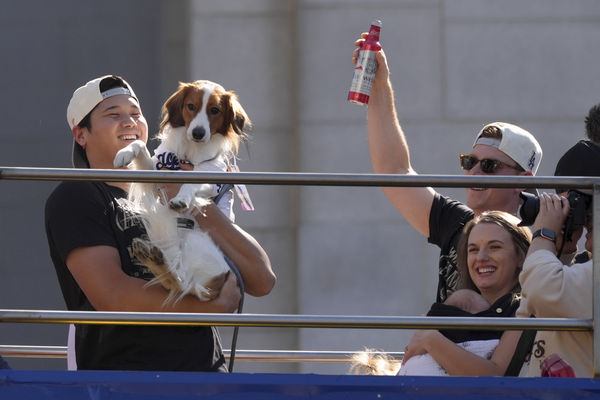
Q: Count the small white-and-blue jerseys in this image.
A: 1